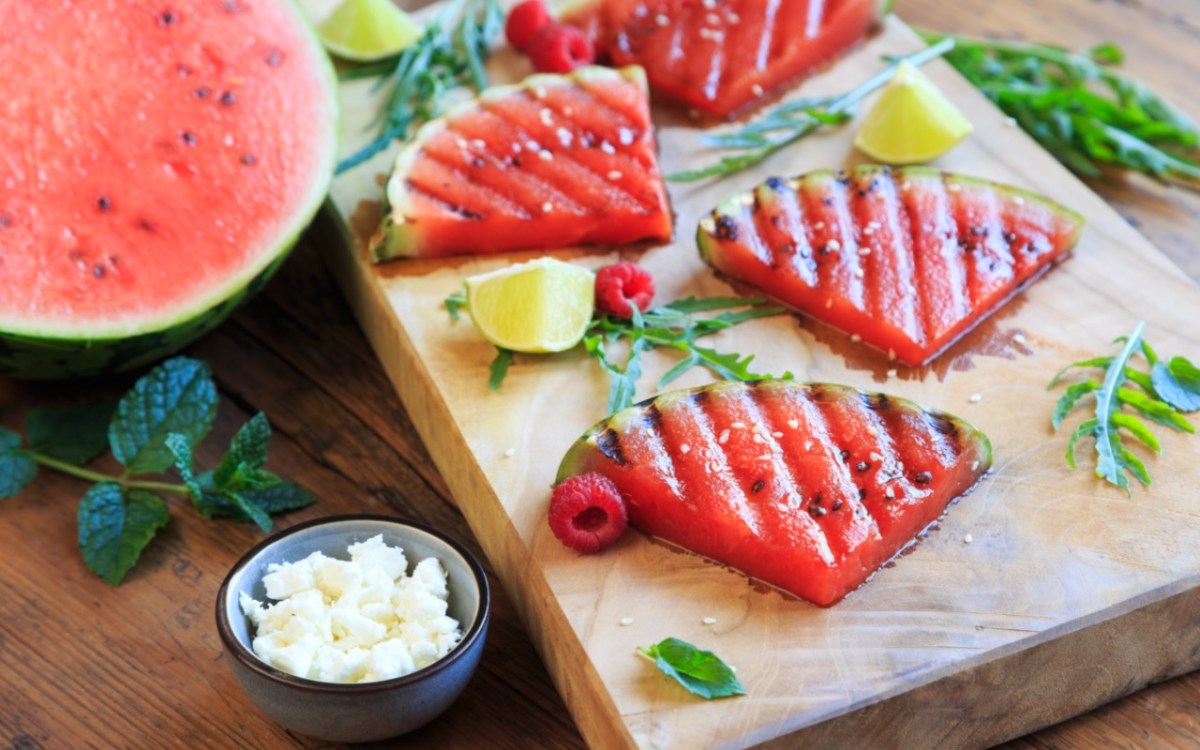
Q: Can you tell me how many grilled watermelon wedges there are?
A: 4